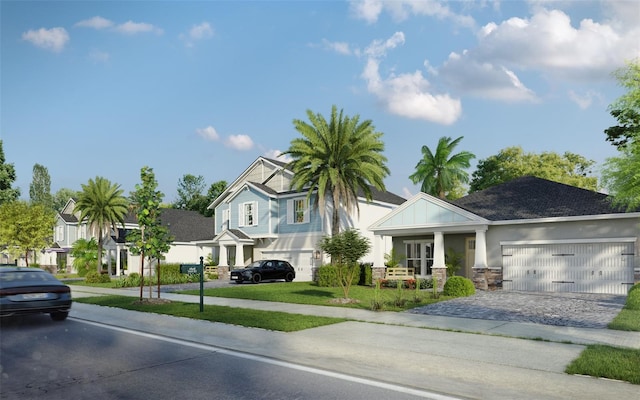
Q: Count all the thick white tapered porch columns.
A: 5